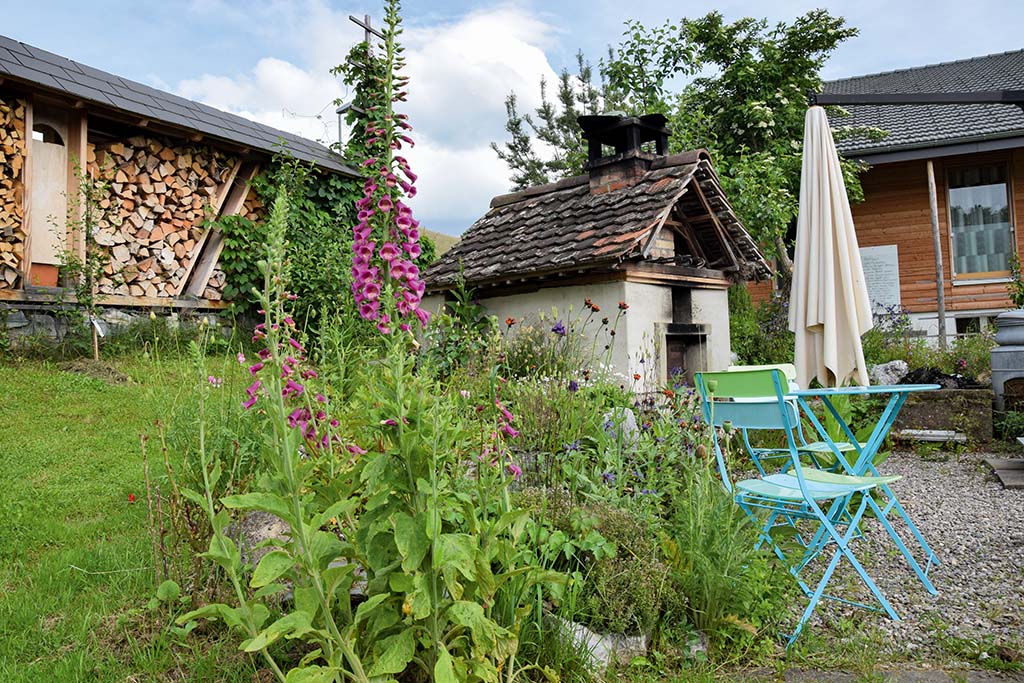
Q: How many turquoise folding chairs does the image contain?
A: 2